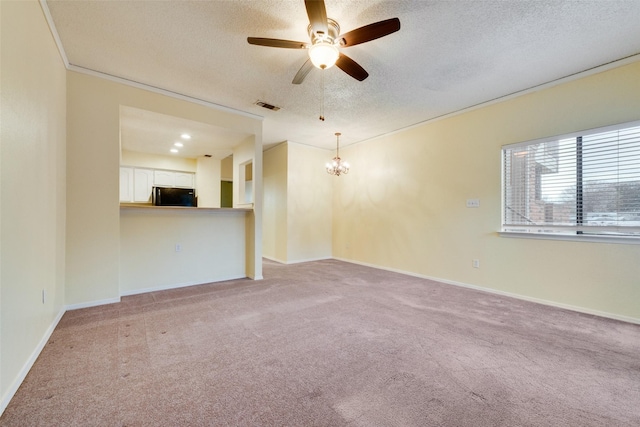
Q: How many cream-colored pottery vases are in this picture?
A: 0